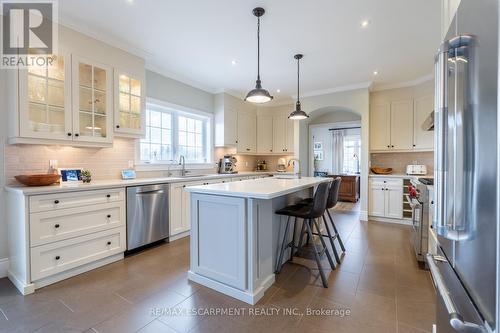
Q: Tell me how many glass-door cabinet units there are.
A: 3